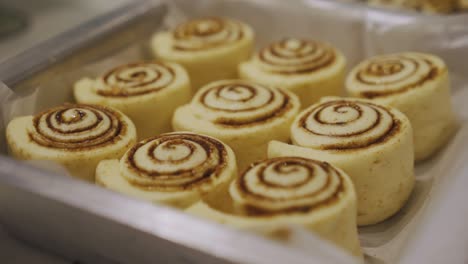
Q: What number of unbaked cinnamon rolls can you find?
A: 9